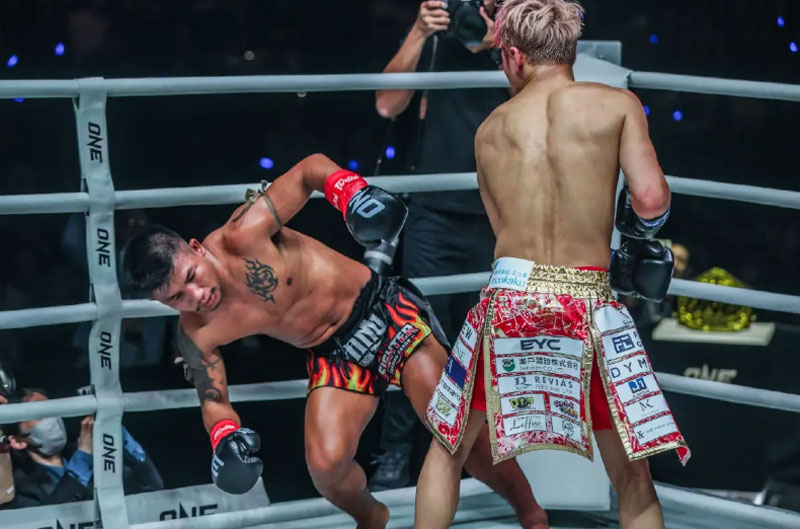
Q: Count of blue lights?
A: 11